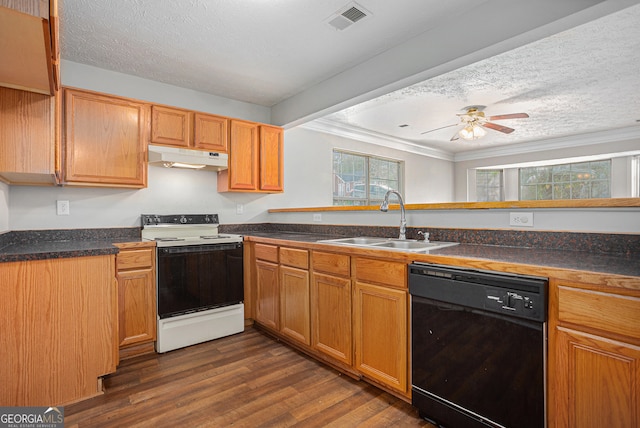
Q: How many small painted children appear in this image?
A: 0